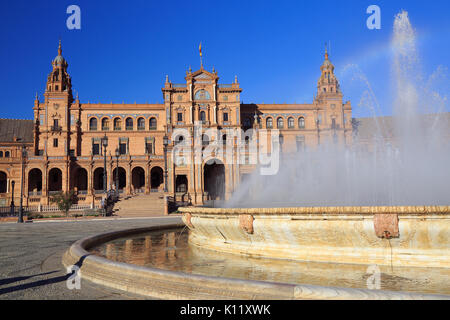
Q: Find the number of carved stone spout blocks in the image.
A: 3